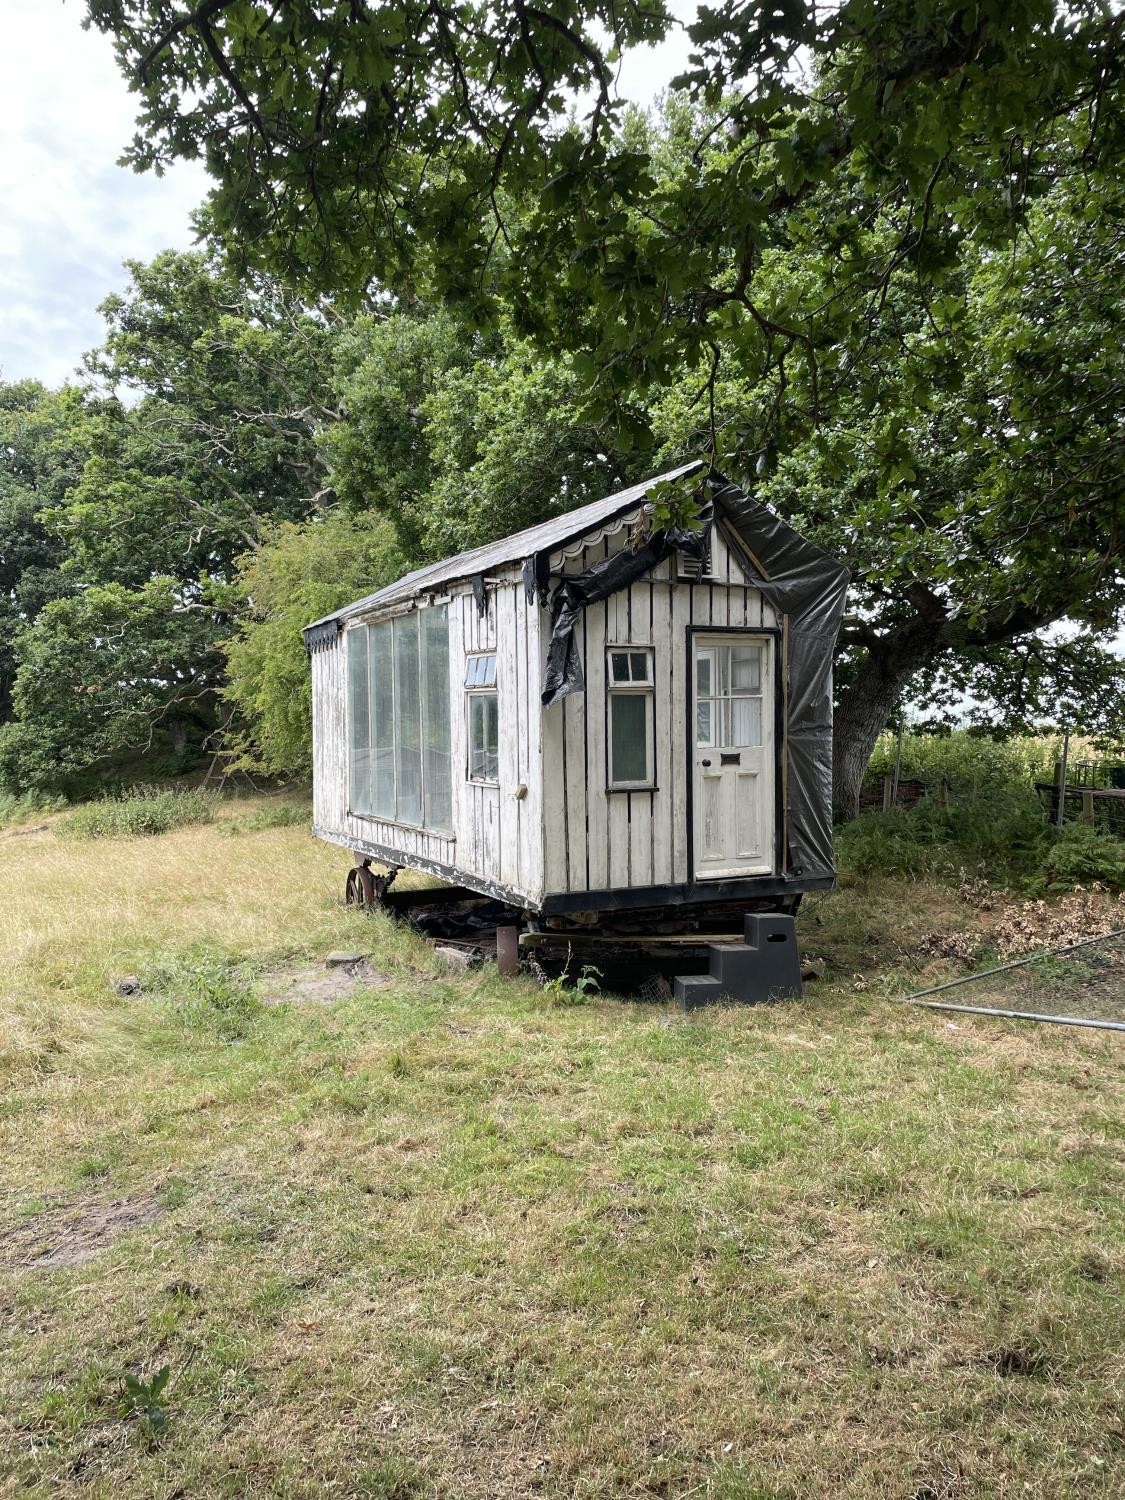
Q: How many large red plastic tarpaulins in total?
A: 0